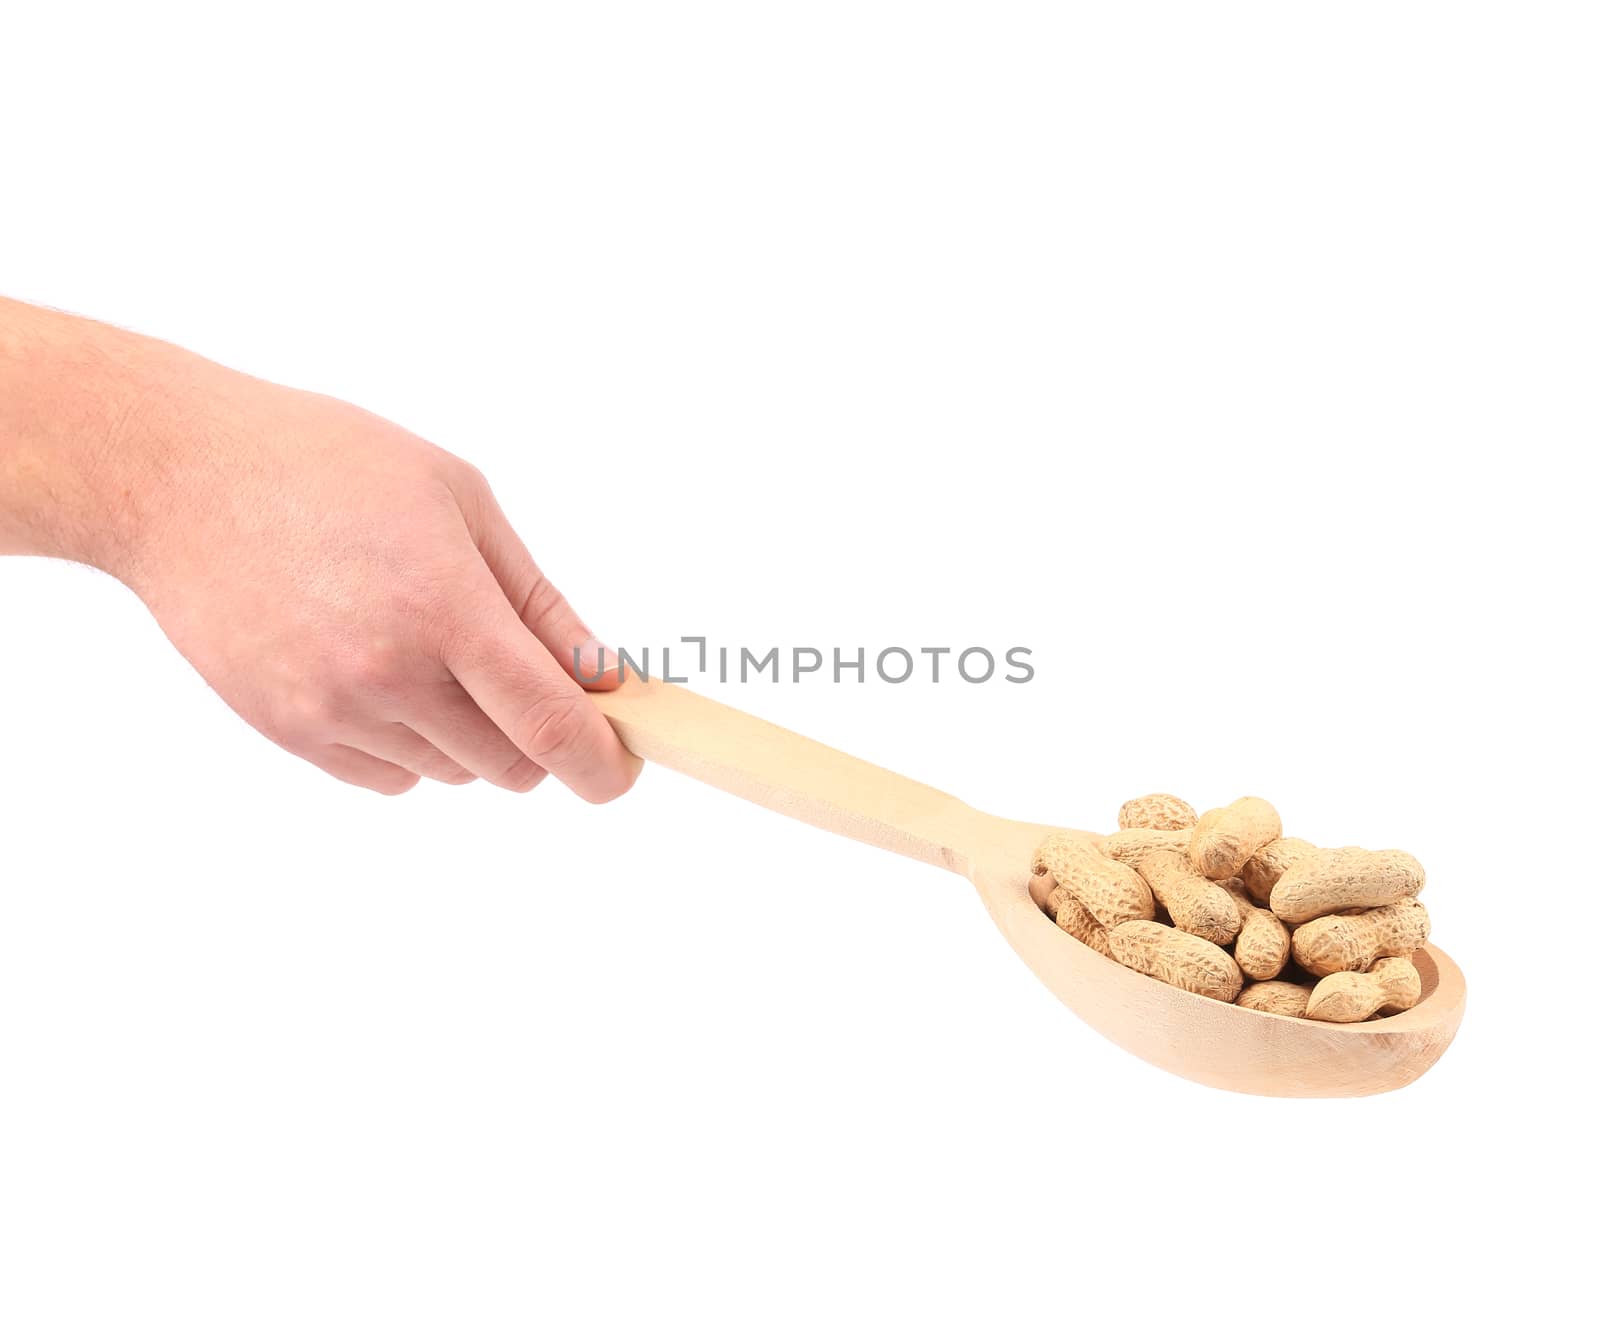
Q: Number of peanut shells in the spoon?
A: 14